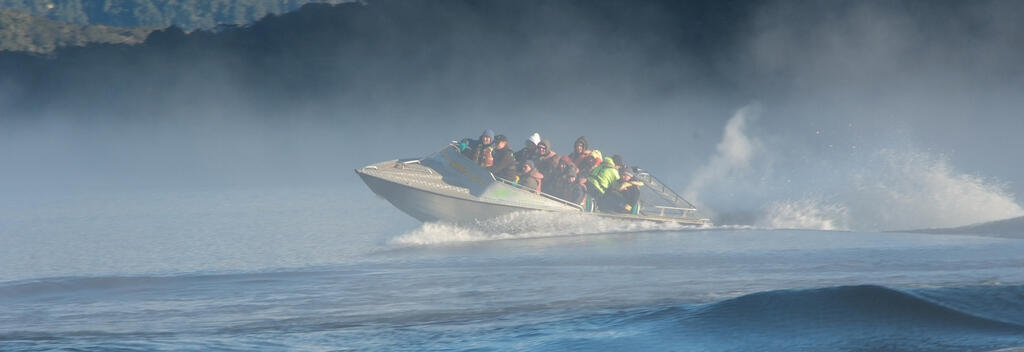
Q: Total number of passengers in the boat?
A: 12